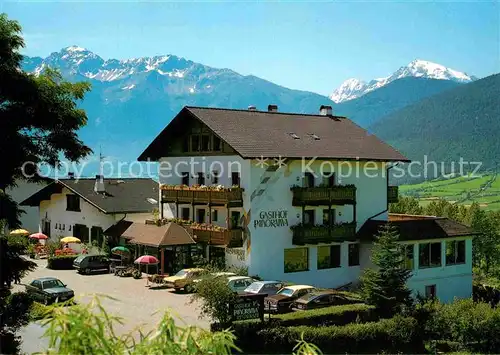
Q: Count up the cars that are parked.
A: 8